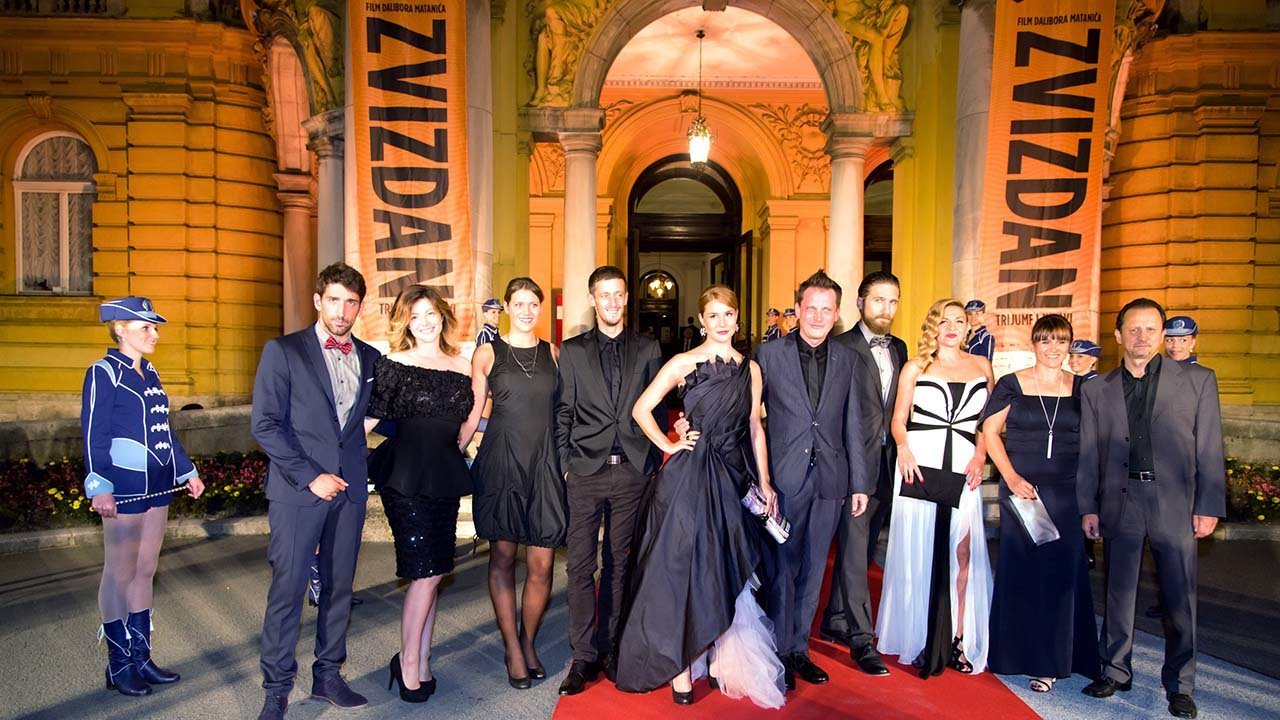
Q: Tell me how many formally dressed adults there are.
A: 10